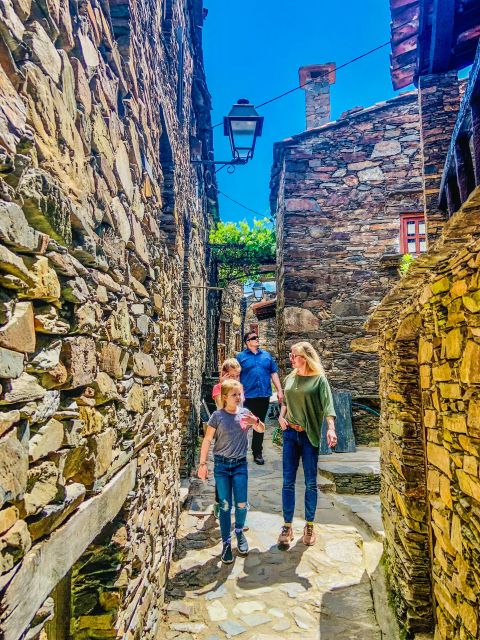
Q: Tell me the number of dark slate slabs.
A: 2